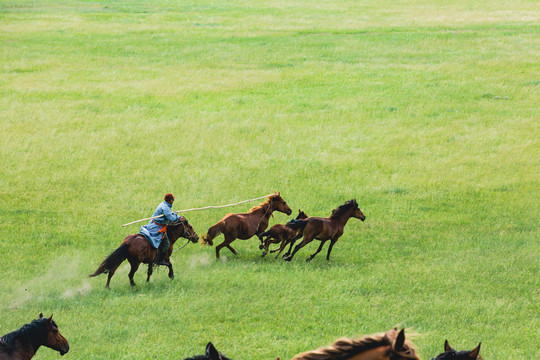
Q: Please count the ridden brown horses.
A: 1